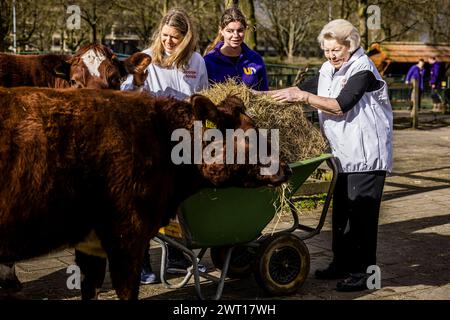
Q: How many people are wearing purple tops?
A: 3